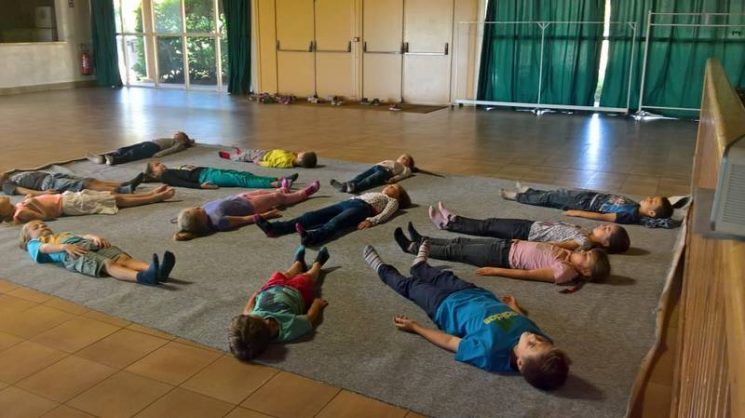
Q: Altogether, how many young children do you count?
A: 14